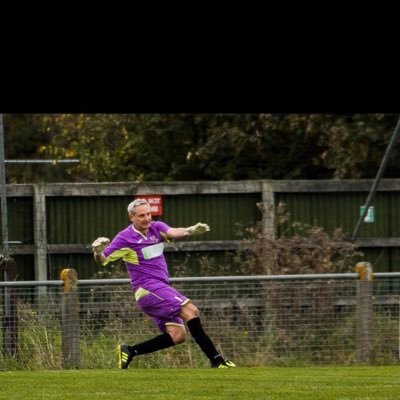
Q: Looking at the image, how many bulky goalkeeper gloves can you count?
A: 2